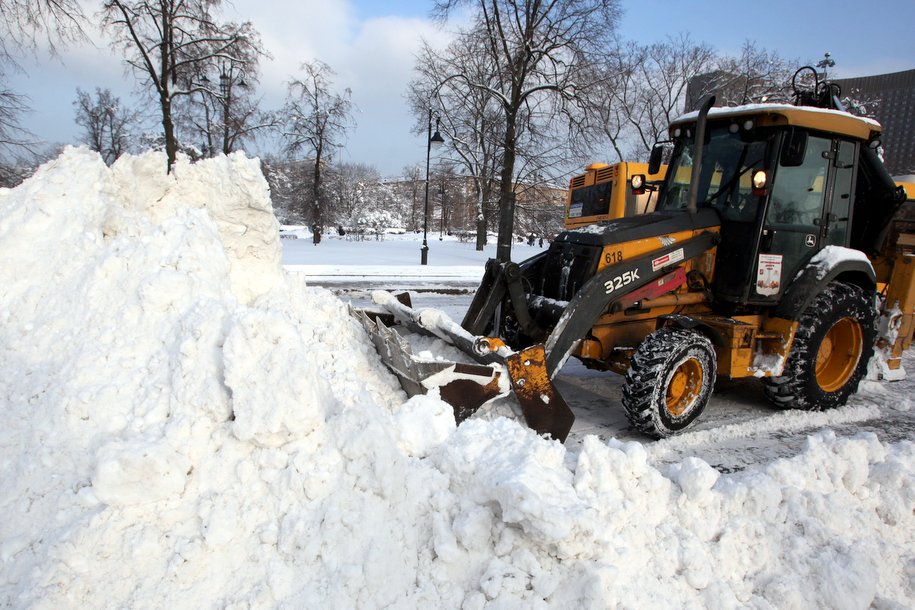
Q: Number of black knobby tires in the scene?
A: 2